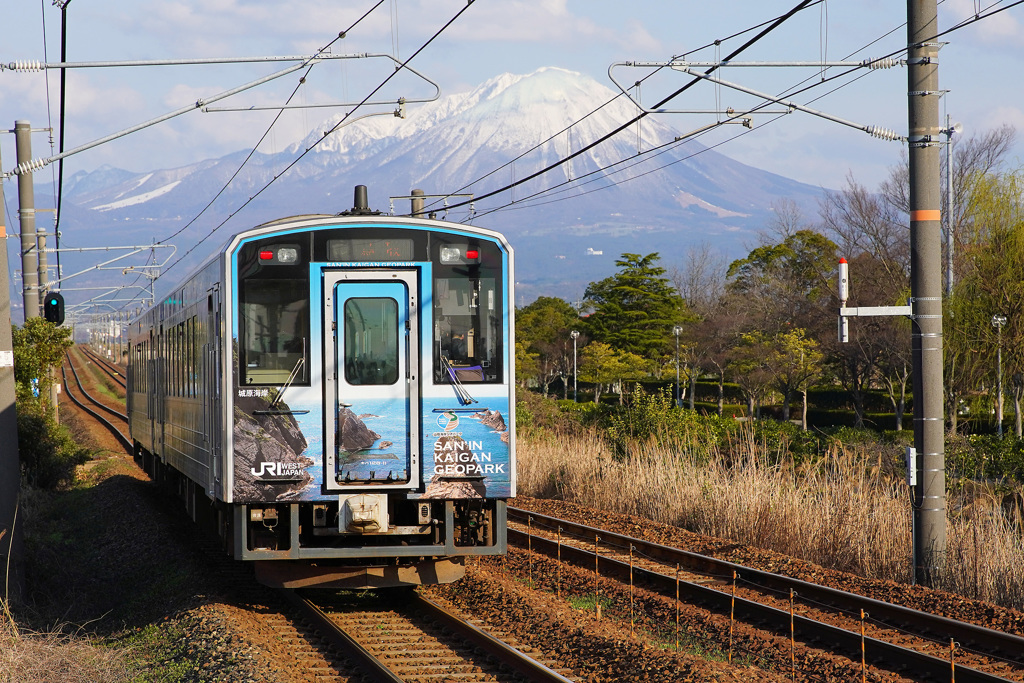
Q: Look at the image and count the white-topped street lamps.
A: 3